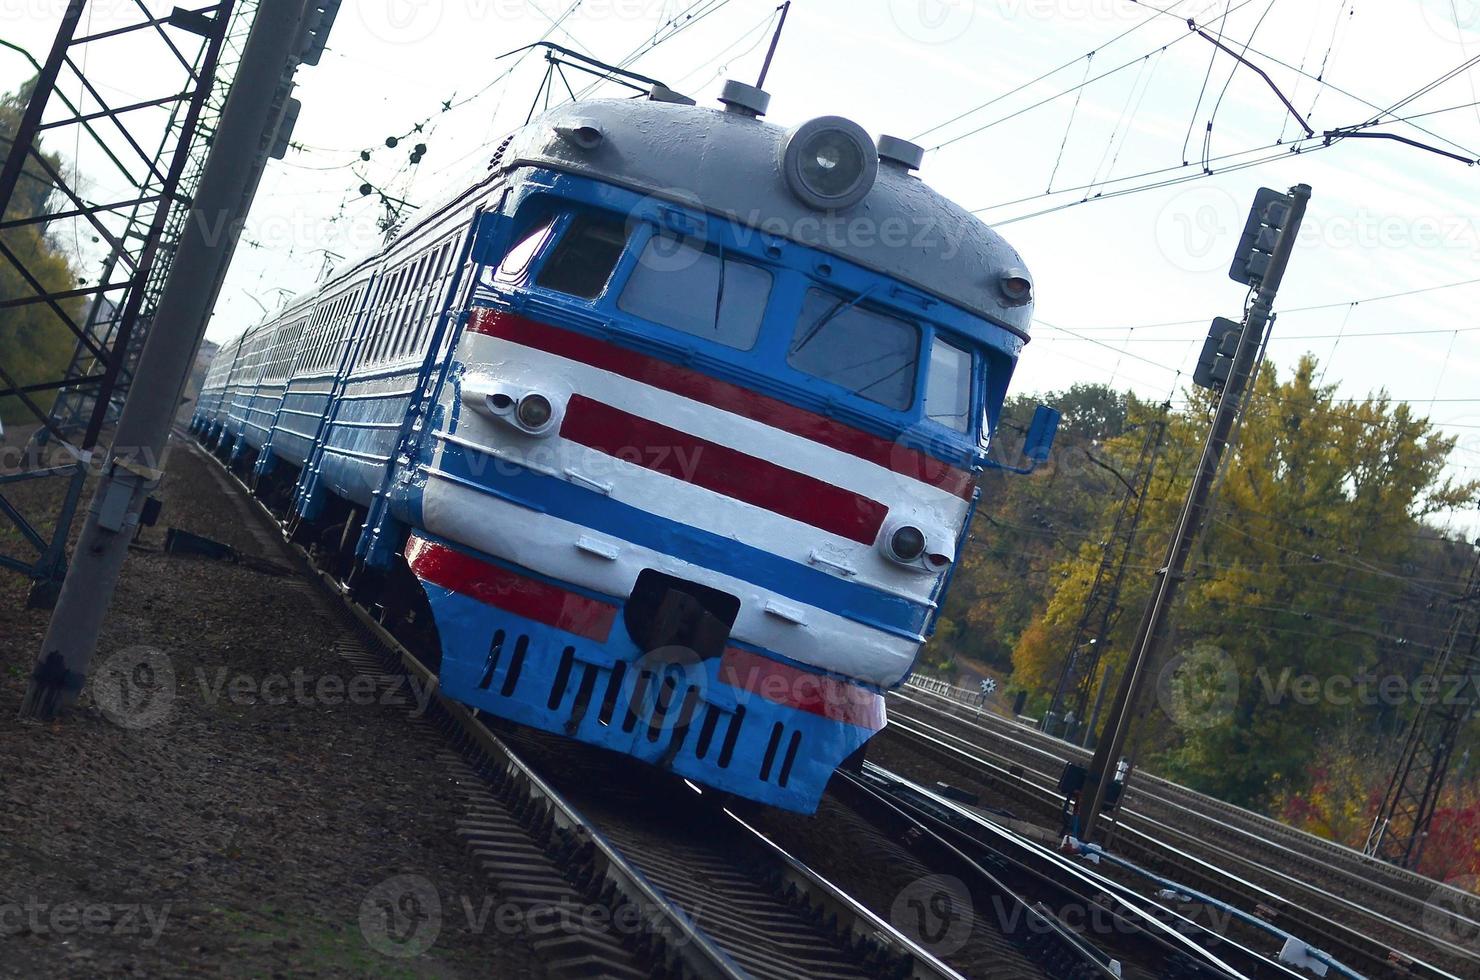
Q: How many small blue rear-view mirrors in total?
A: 2